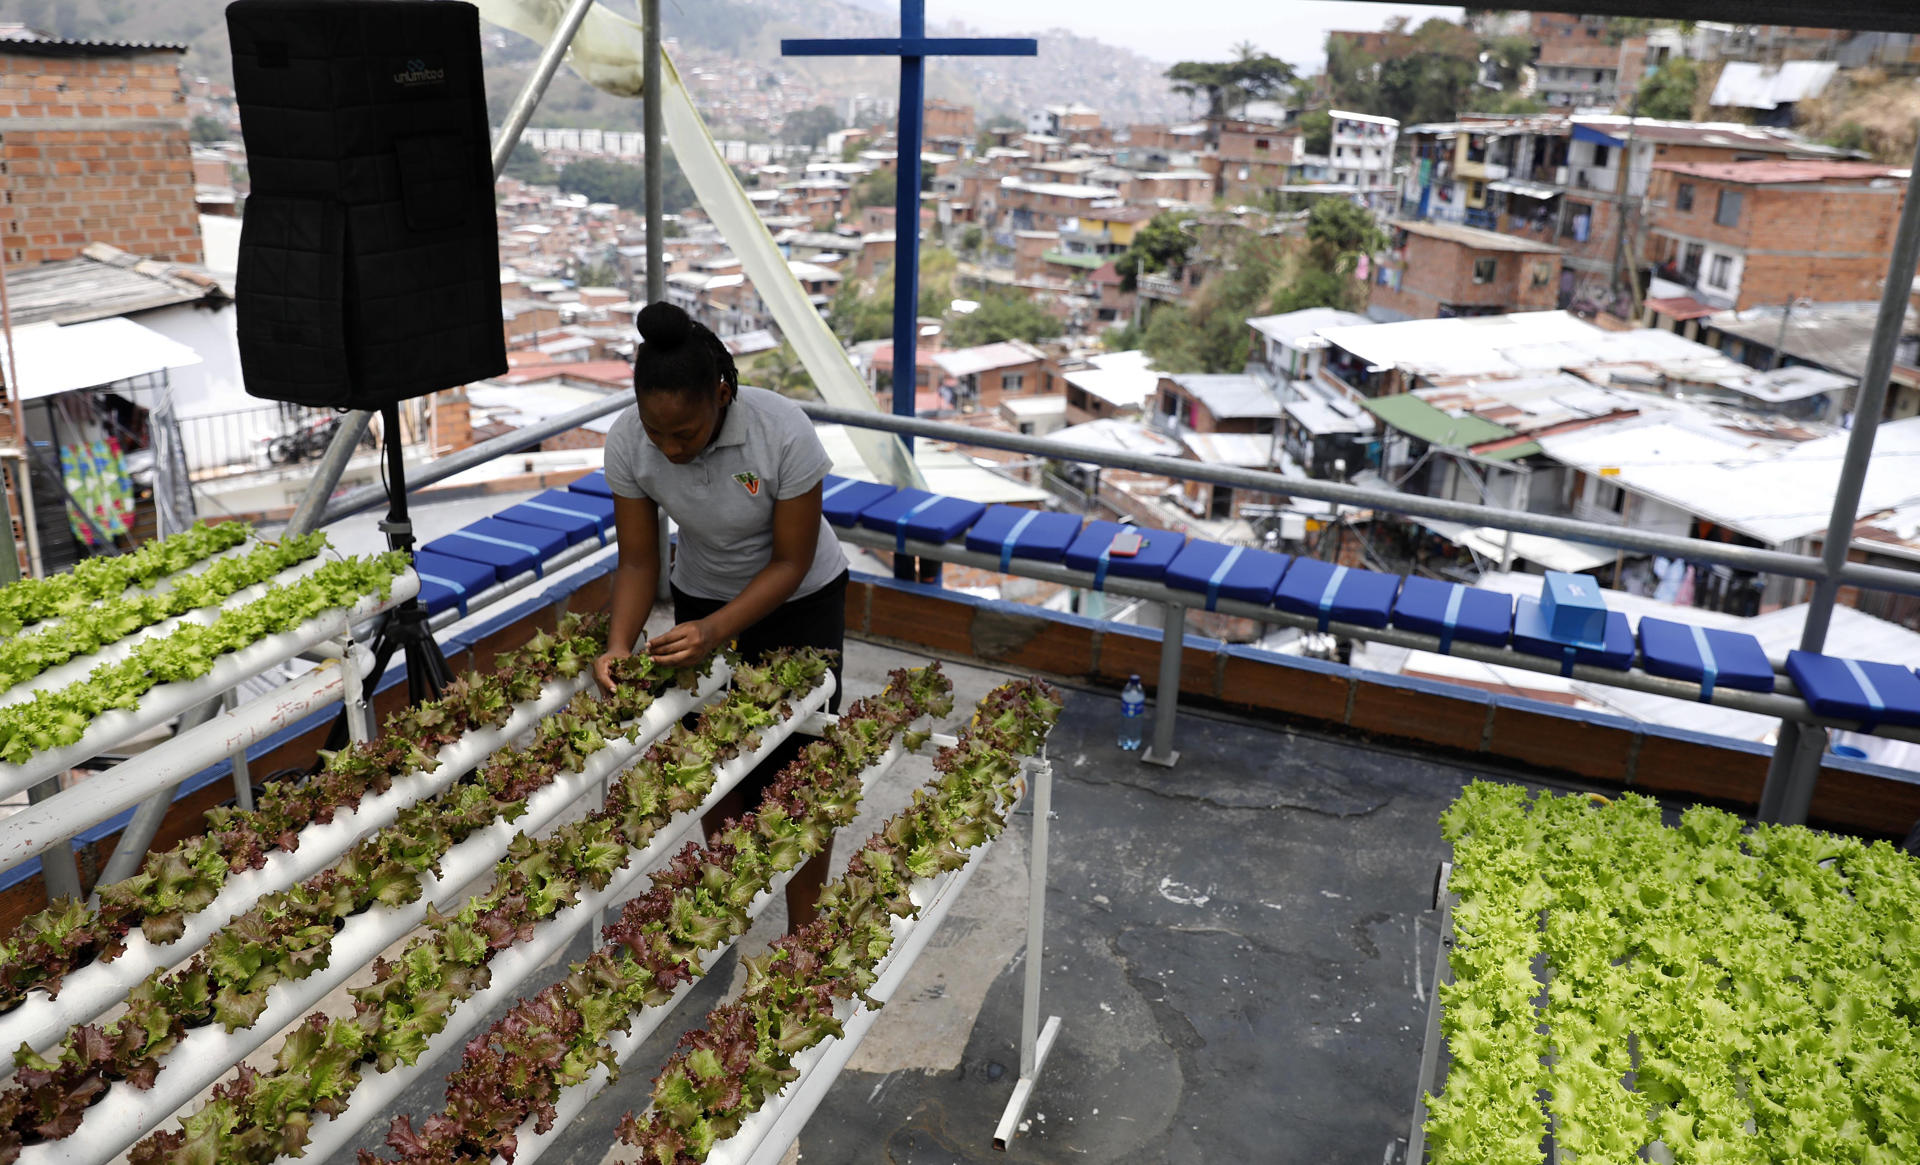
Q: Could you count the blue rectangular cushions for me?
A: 14